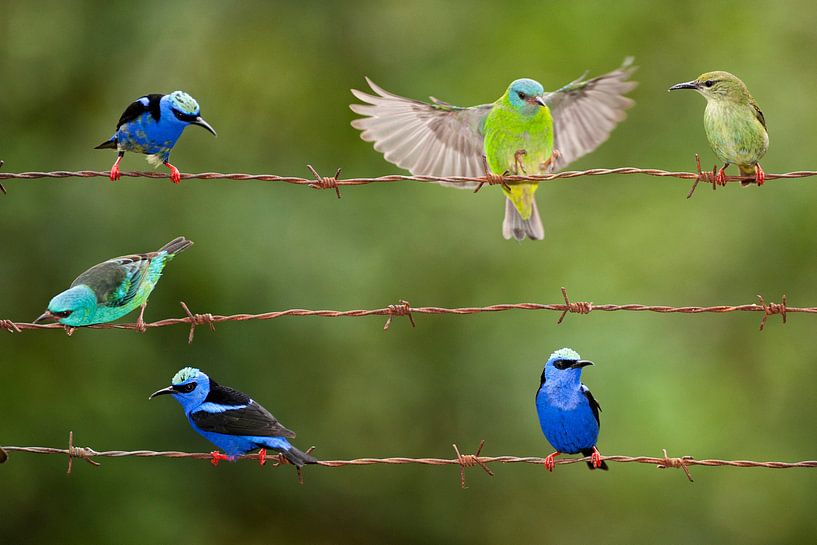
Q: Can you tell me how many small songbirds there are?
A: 6